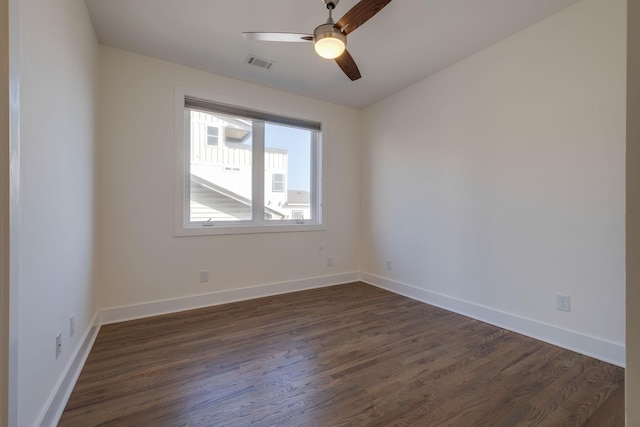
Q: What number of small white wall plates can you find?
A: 6